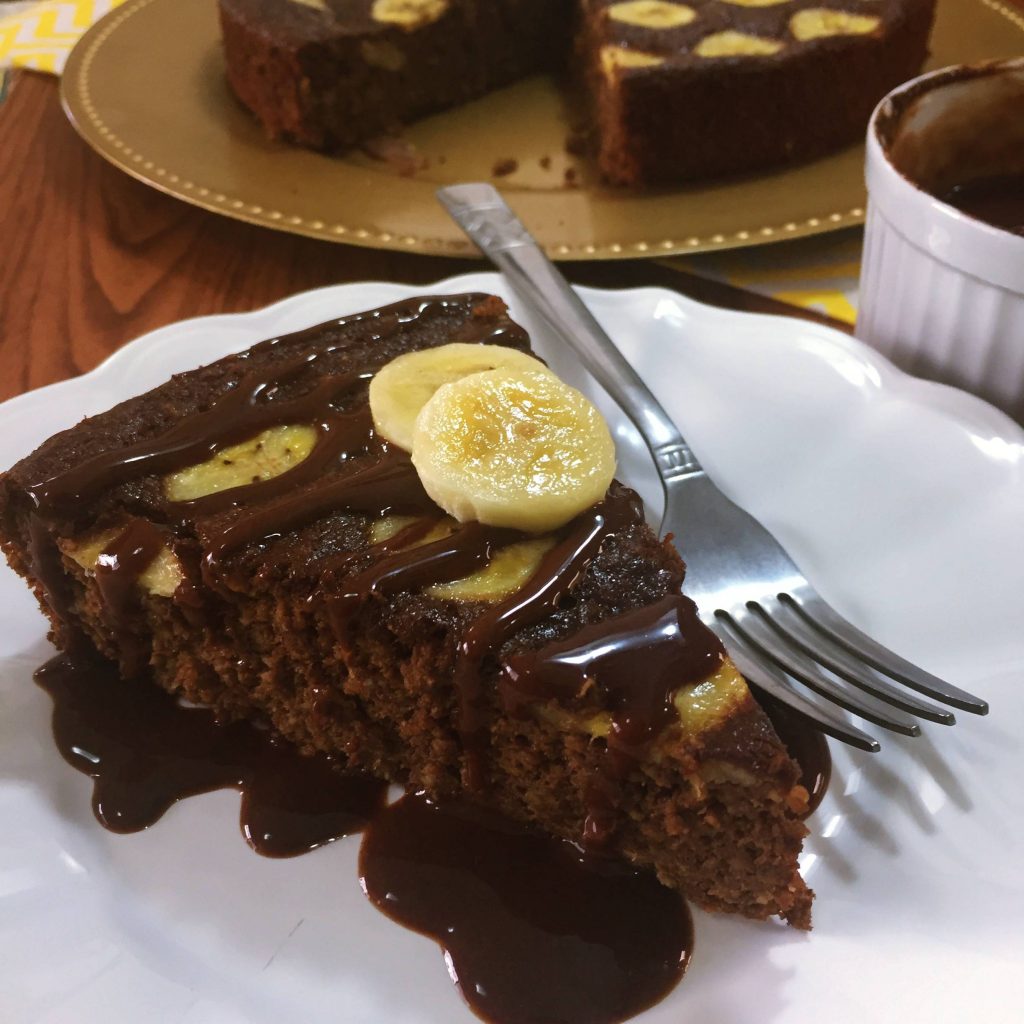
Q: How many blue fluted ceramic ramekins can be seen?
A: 0